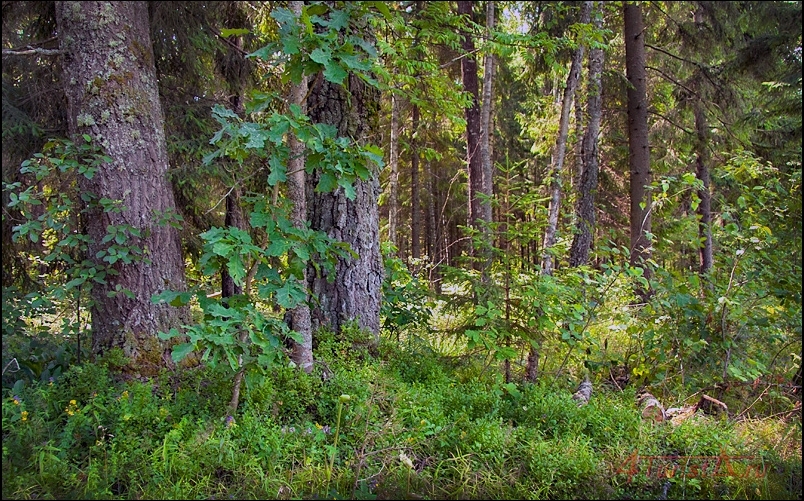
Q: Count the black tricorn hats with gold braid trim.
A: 0